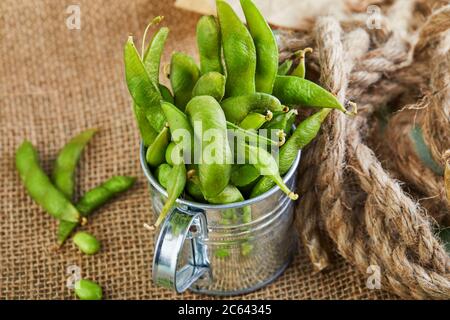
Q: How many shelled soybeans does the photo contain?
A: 2